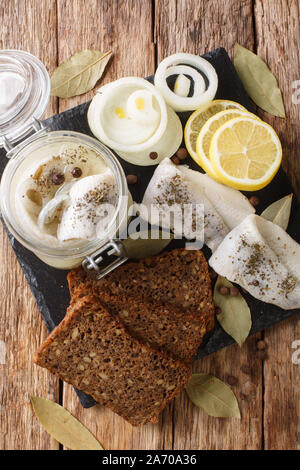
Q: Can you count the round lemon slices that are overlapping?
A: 3